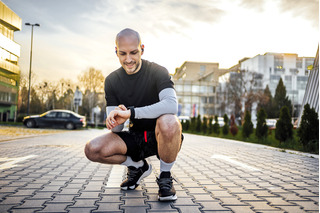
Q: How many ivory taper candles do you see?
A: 0